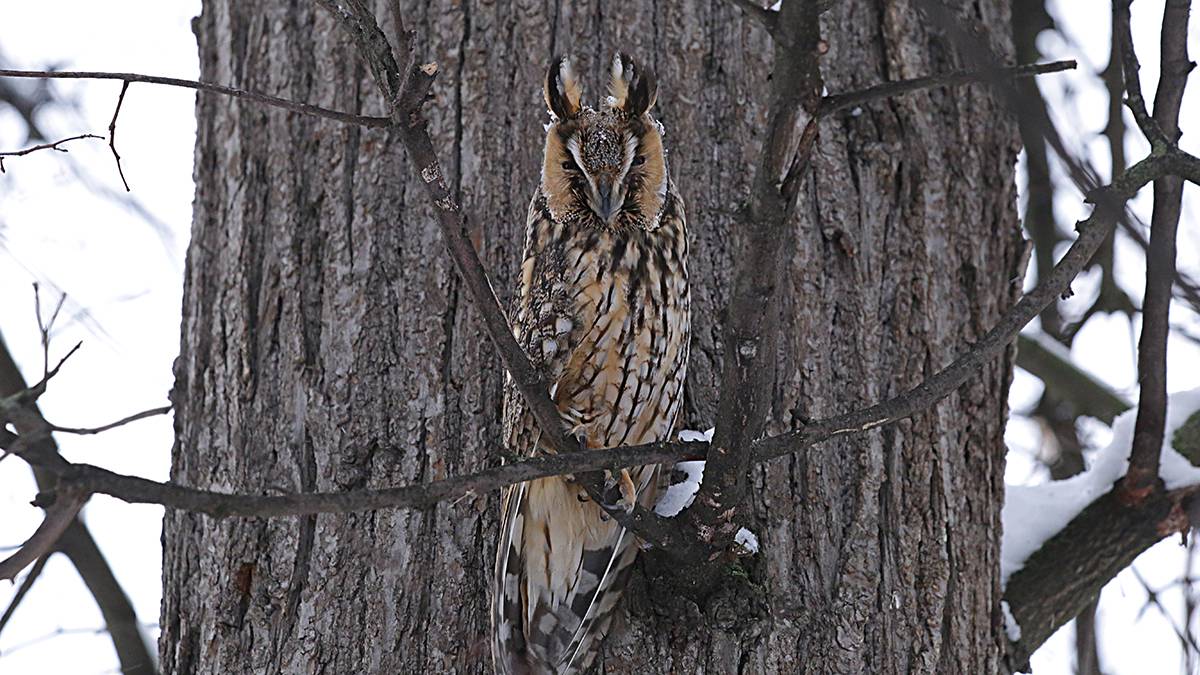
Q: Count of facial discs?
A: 2